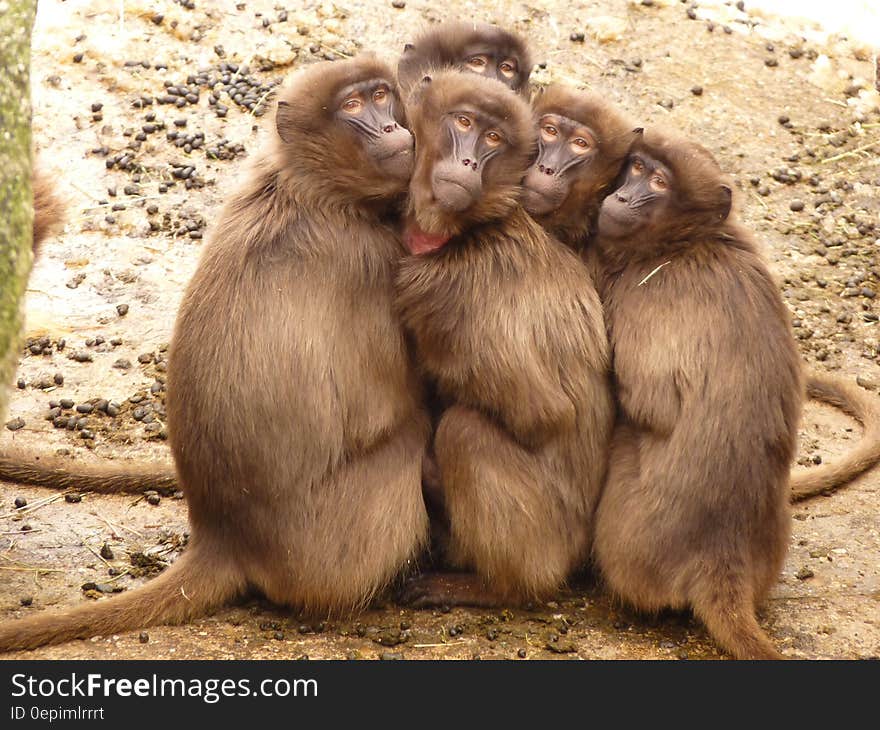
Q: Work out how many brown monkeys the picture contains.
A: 5